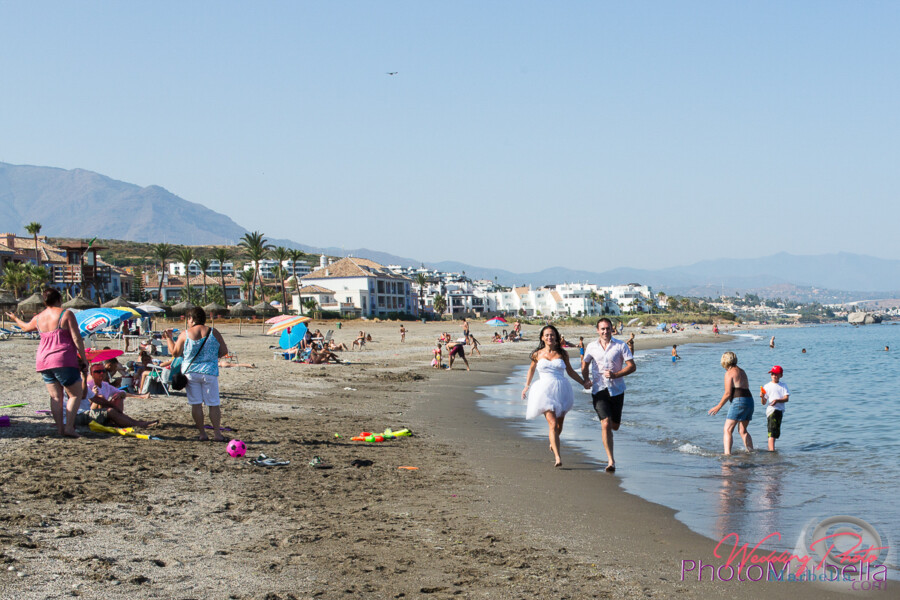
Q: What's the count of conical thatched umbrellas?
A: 9